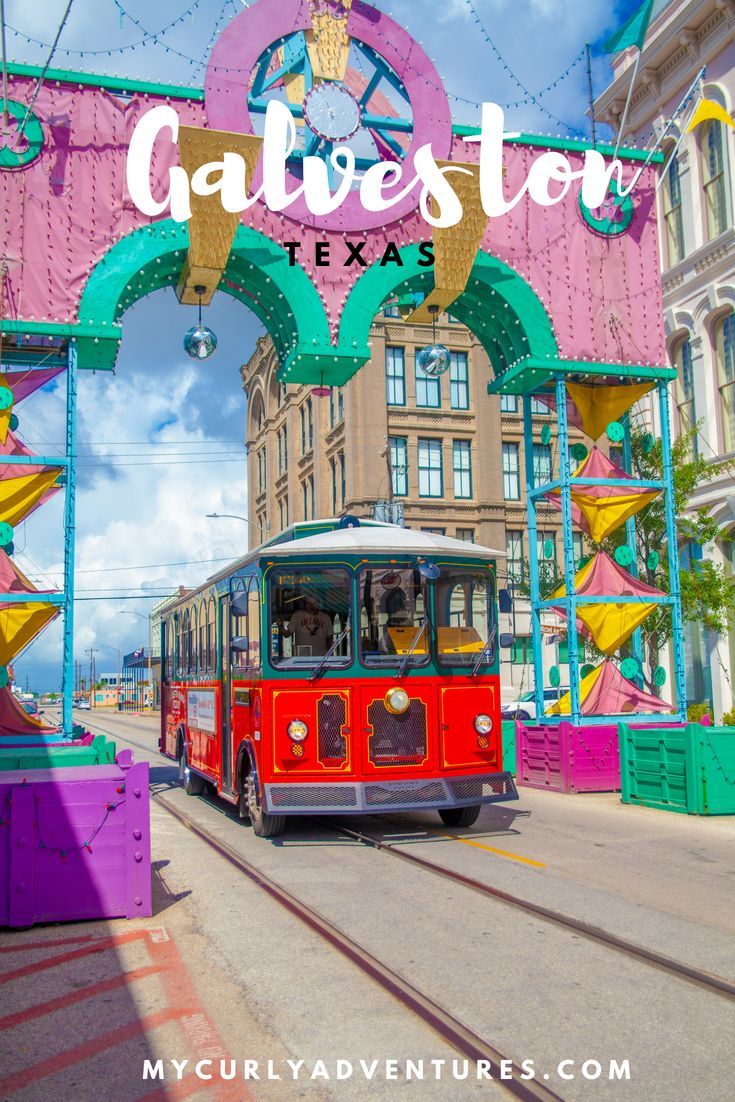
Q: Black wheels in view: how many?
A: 3